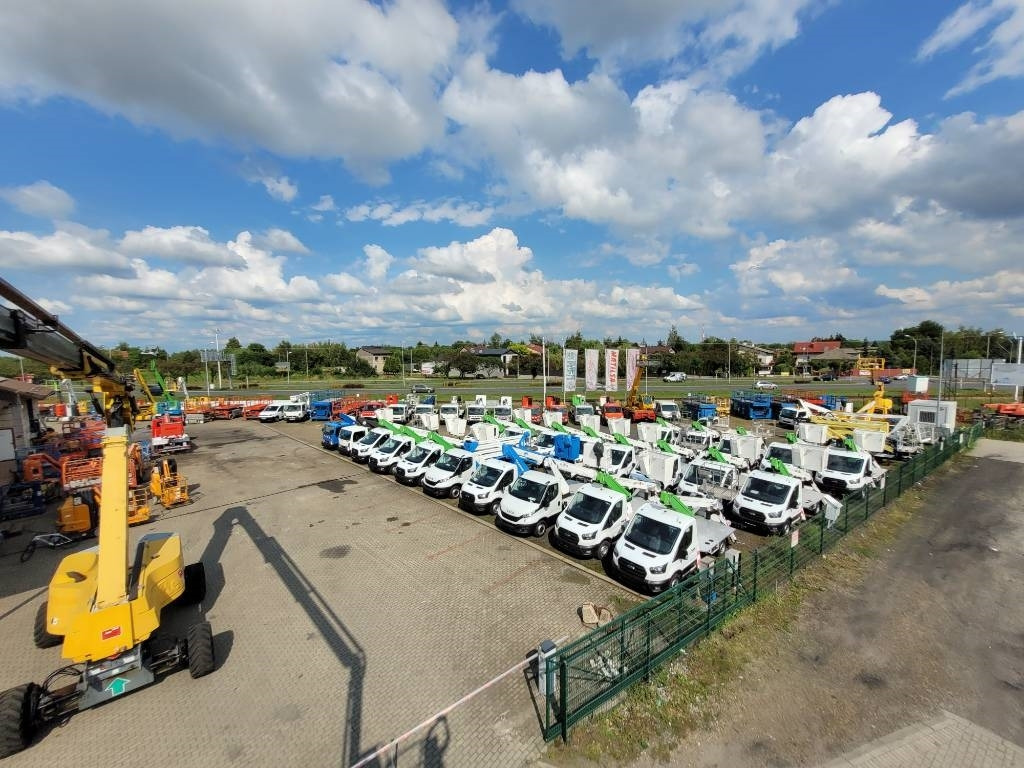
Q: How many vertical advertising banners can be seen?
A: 4